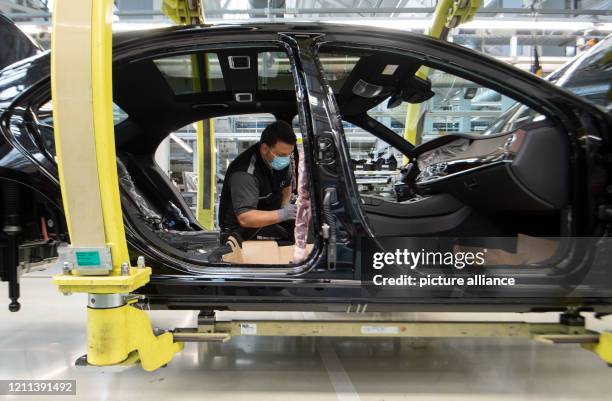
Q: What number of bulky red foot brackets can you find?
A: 0